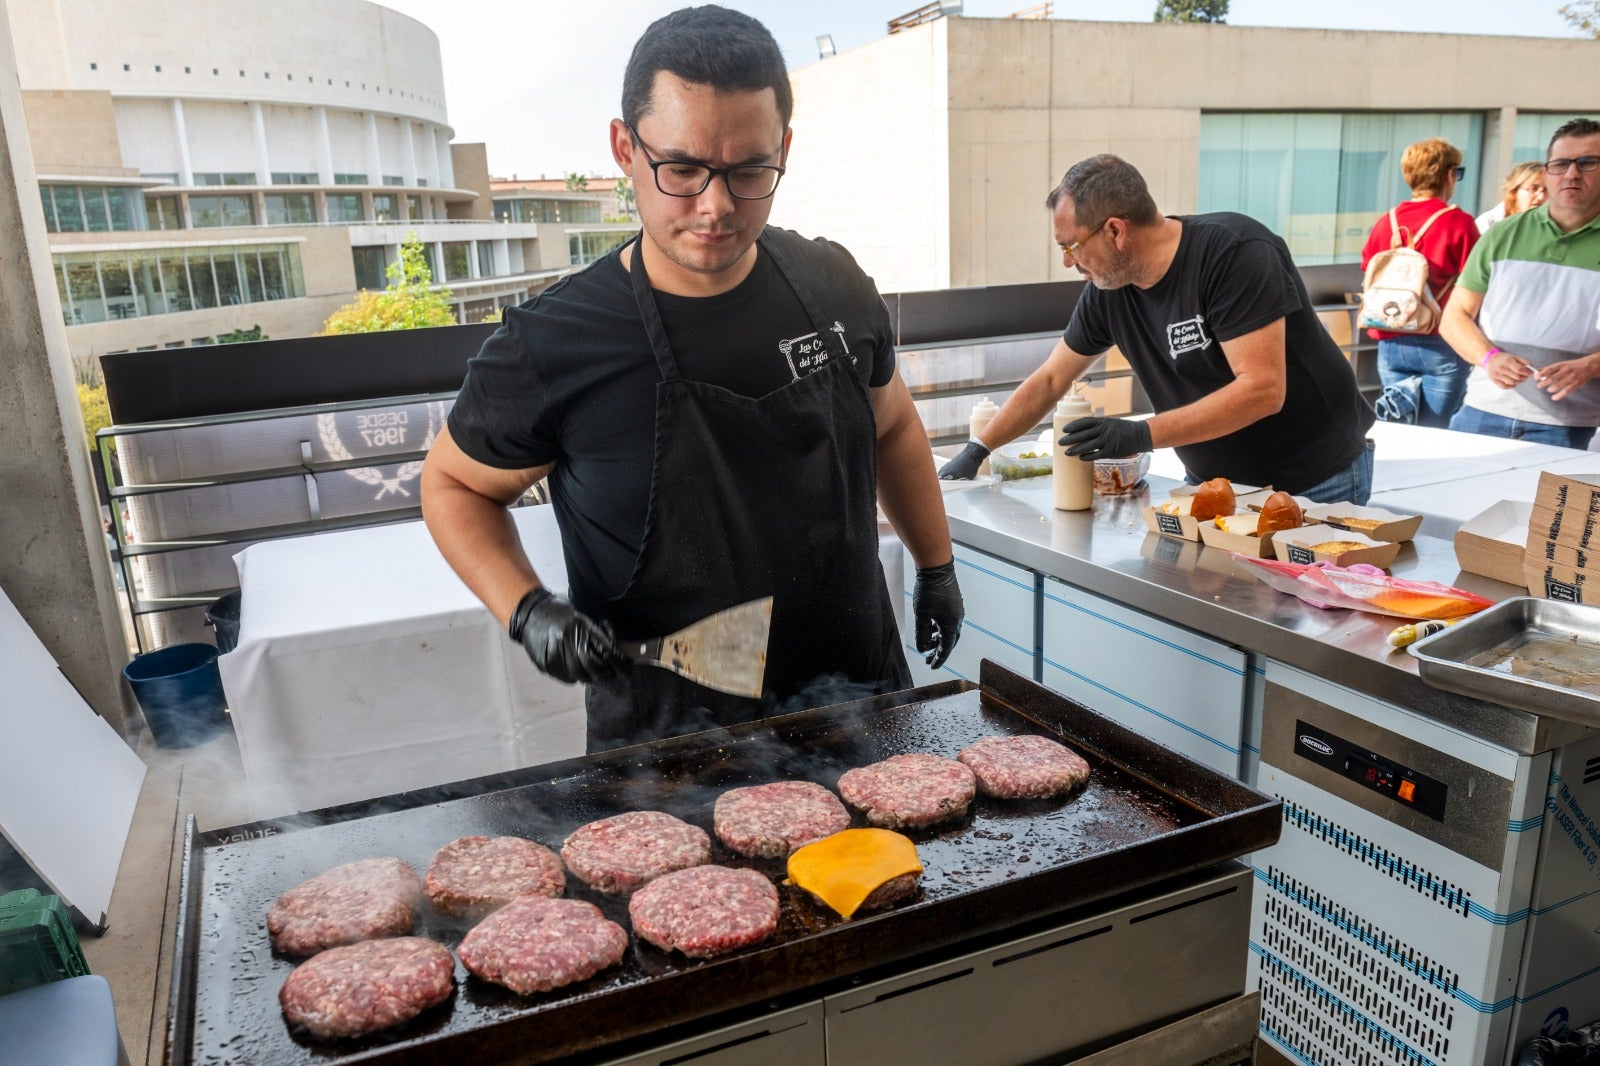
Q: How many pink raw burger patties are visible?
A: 9